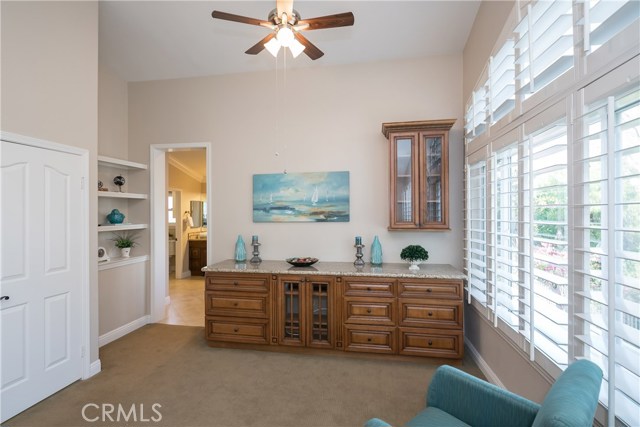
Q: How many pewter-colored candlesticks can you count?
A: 2